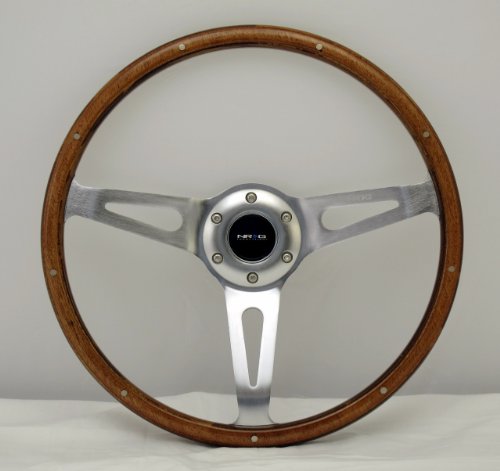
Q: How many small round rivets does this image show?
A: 9